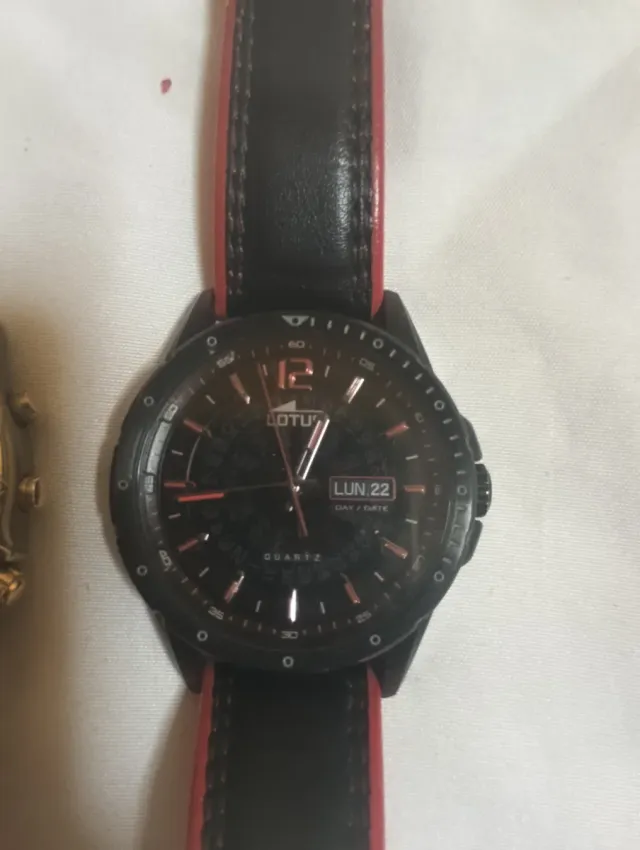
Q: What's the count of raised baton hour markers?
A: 11